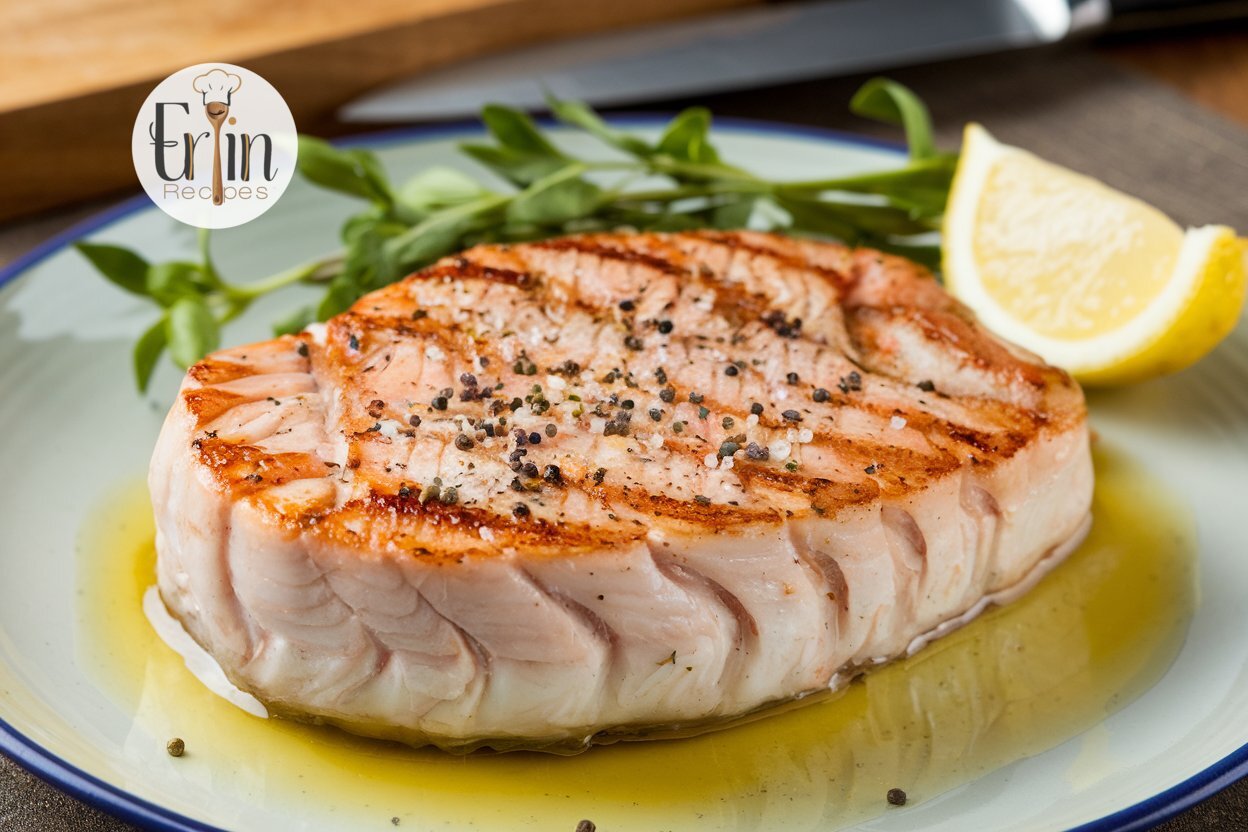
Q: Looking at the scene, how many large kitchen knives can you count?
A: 1